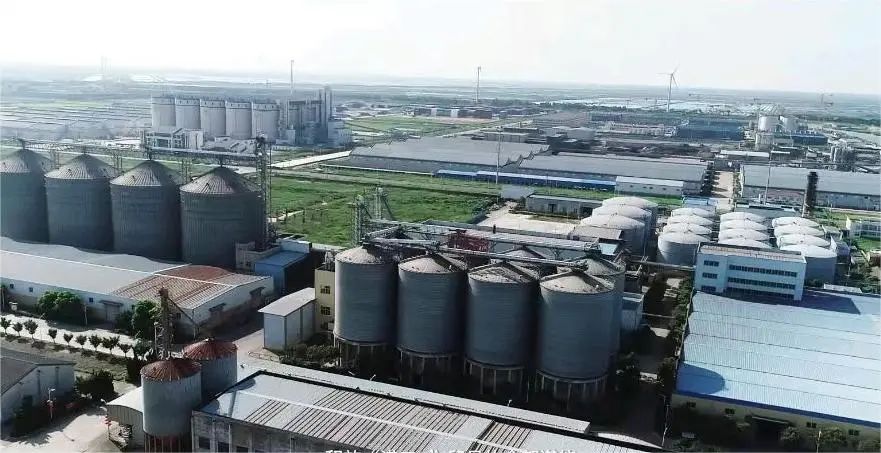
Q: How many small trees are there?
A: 9